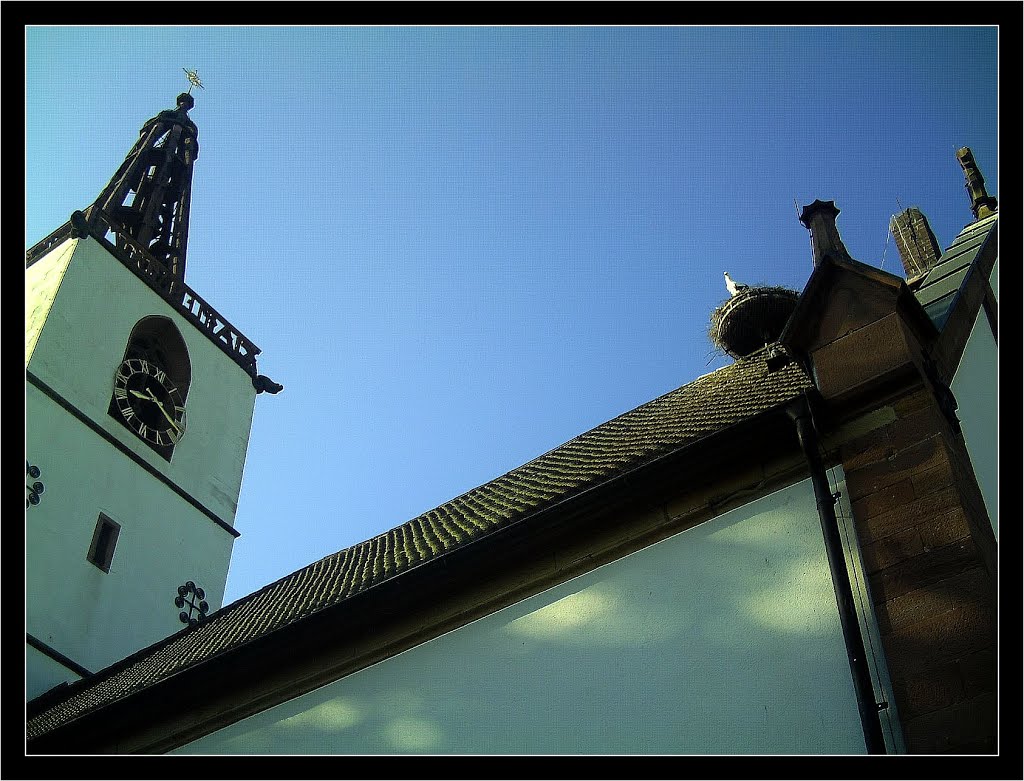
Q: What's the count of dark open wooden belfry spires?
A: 1